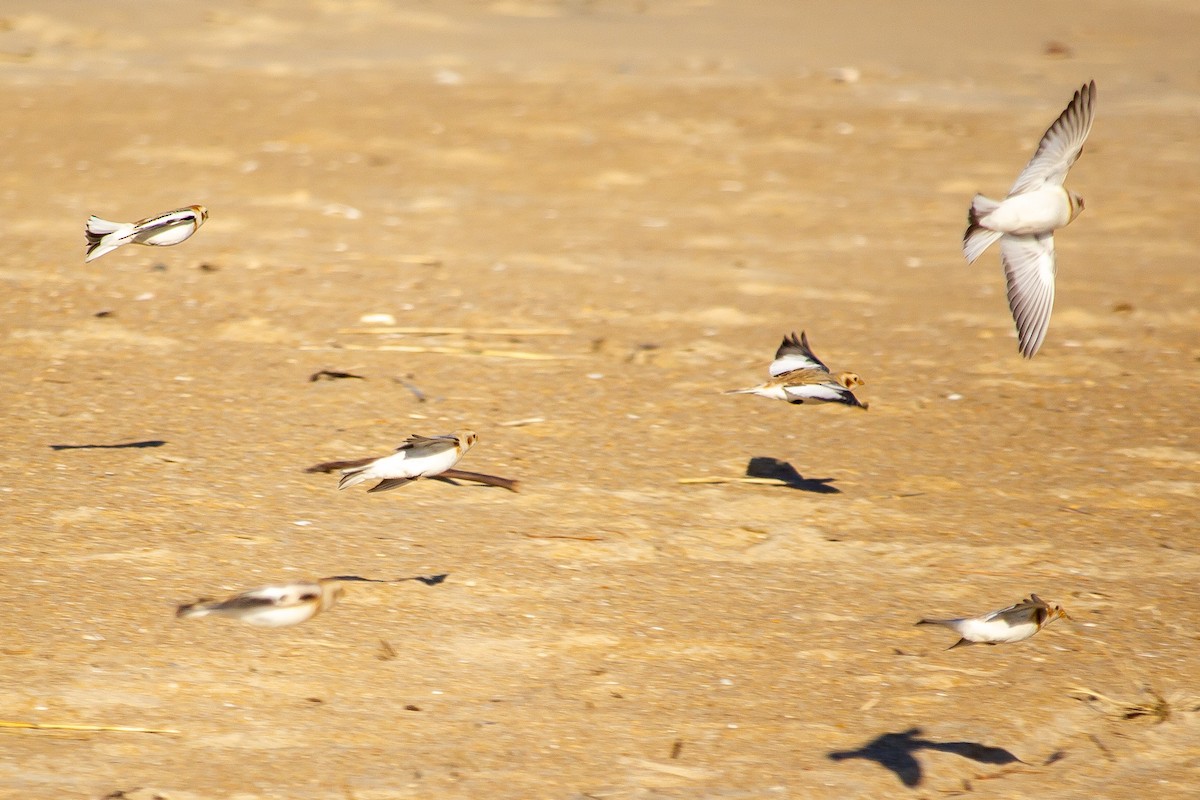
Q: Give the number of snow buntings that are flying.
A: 6